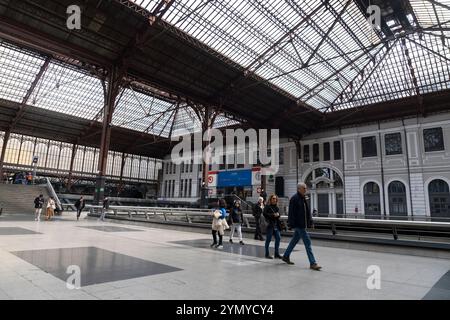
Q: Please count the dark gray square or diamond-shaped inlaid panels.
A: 5